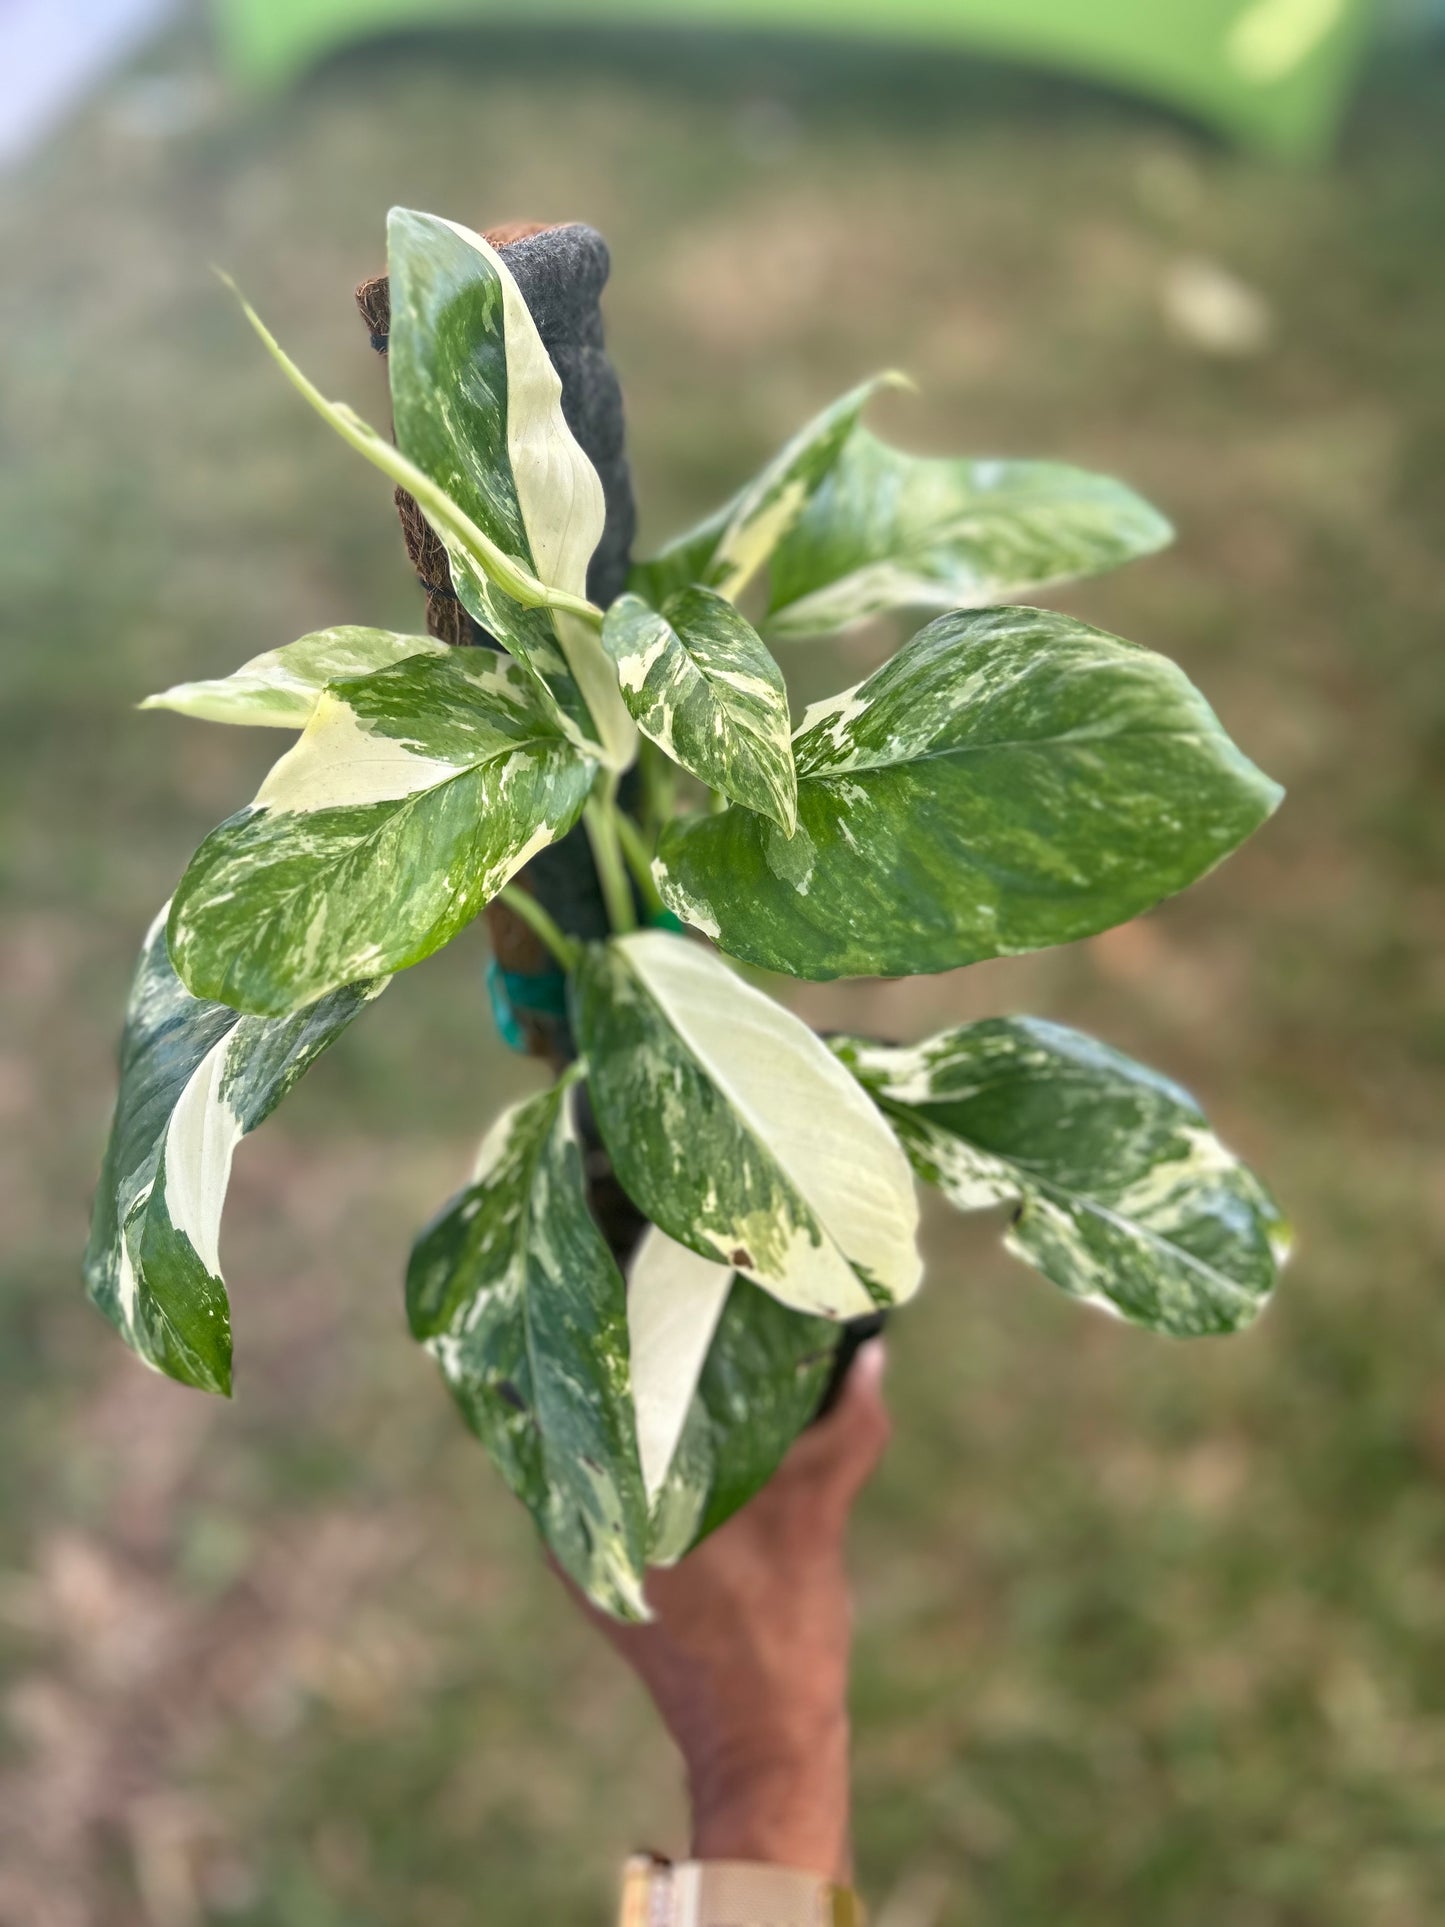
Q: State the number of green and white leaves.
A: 12